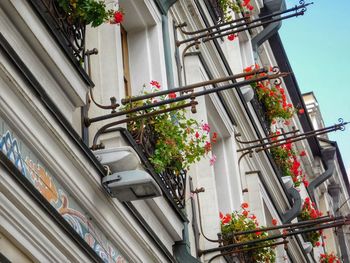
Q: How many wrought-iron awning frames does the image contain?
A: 4